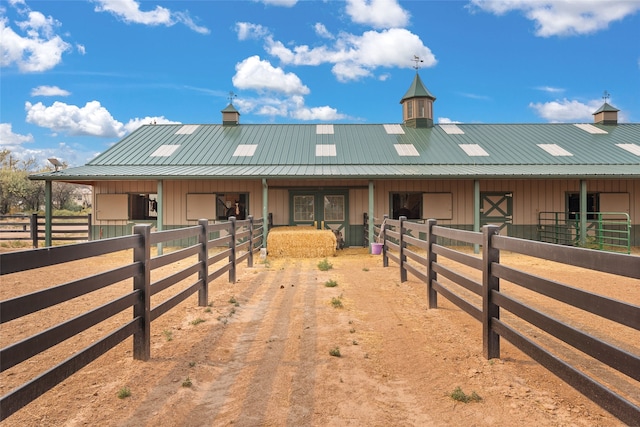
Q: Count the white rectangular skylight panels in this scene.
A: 12